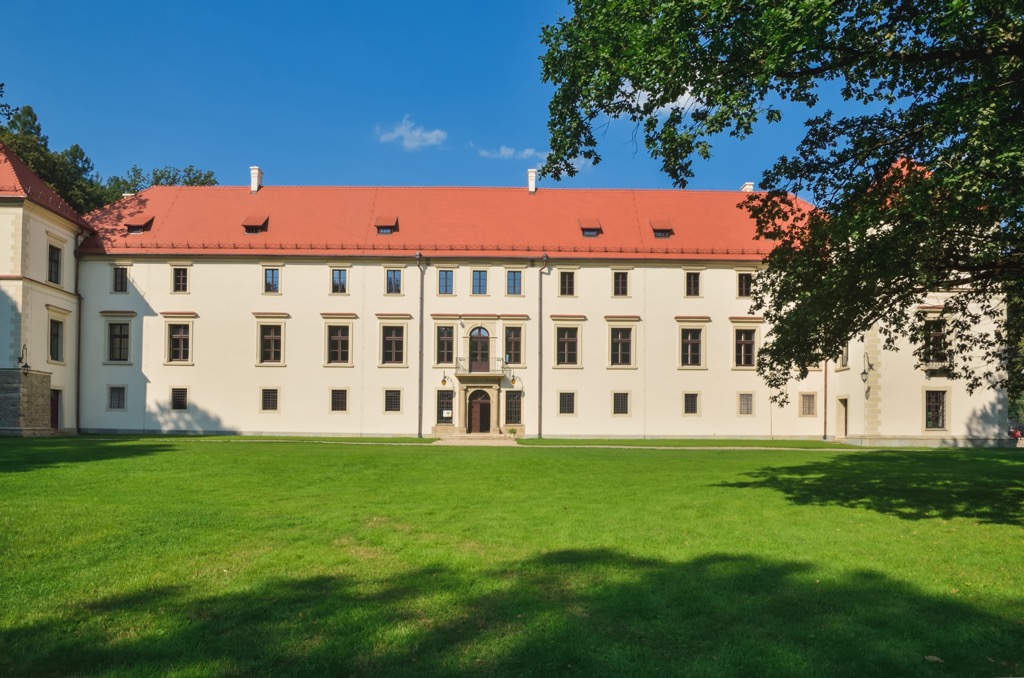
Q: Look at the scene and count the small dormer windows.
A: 5